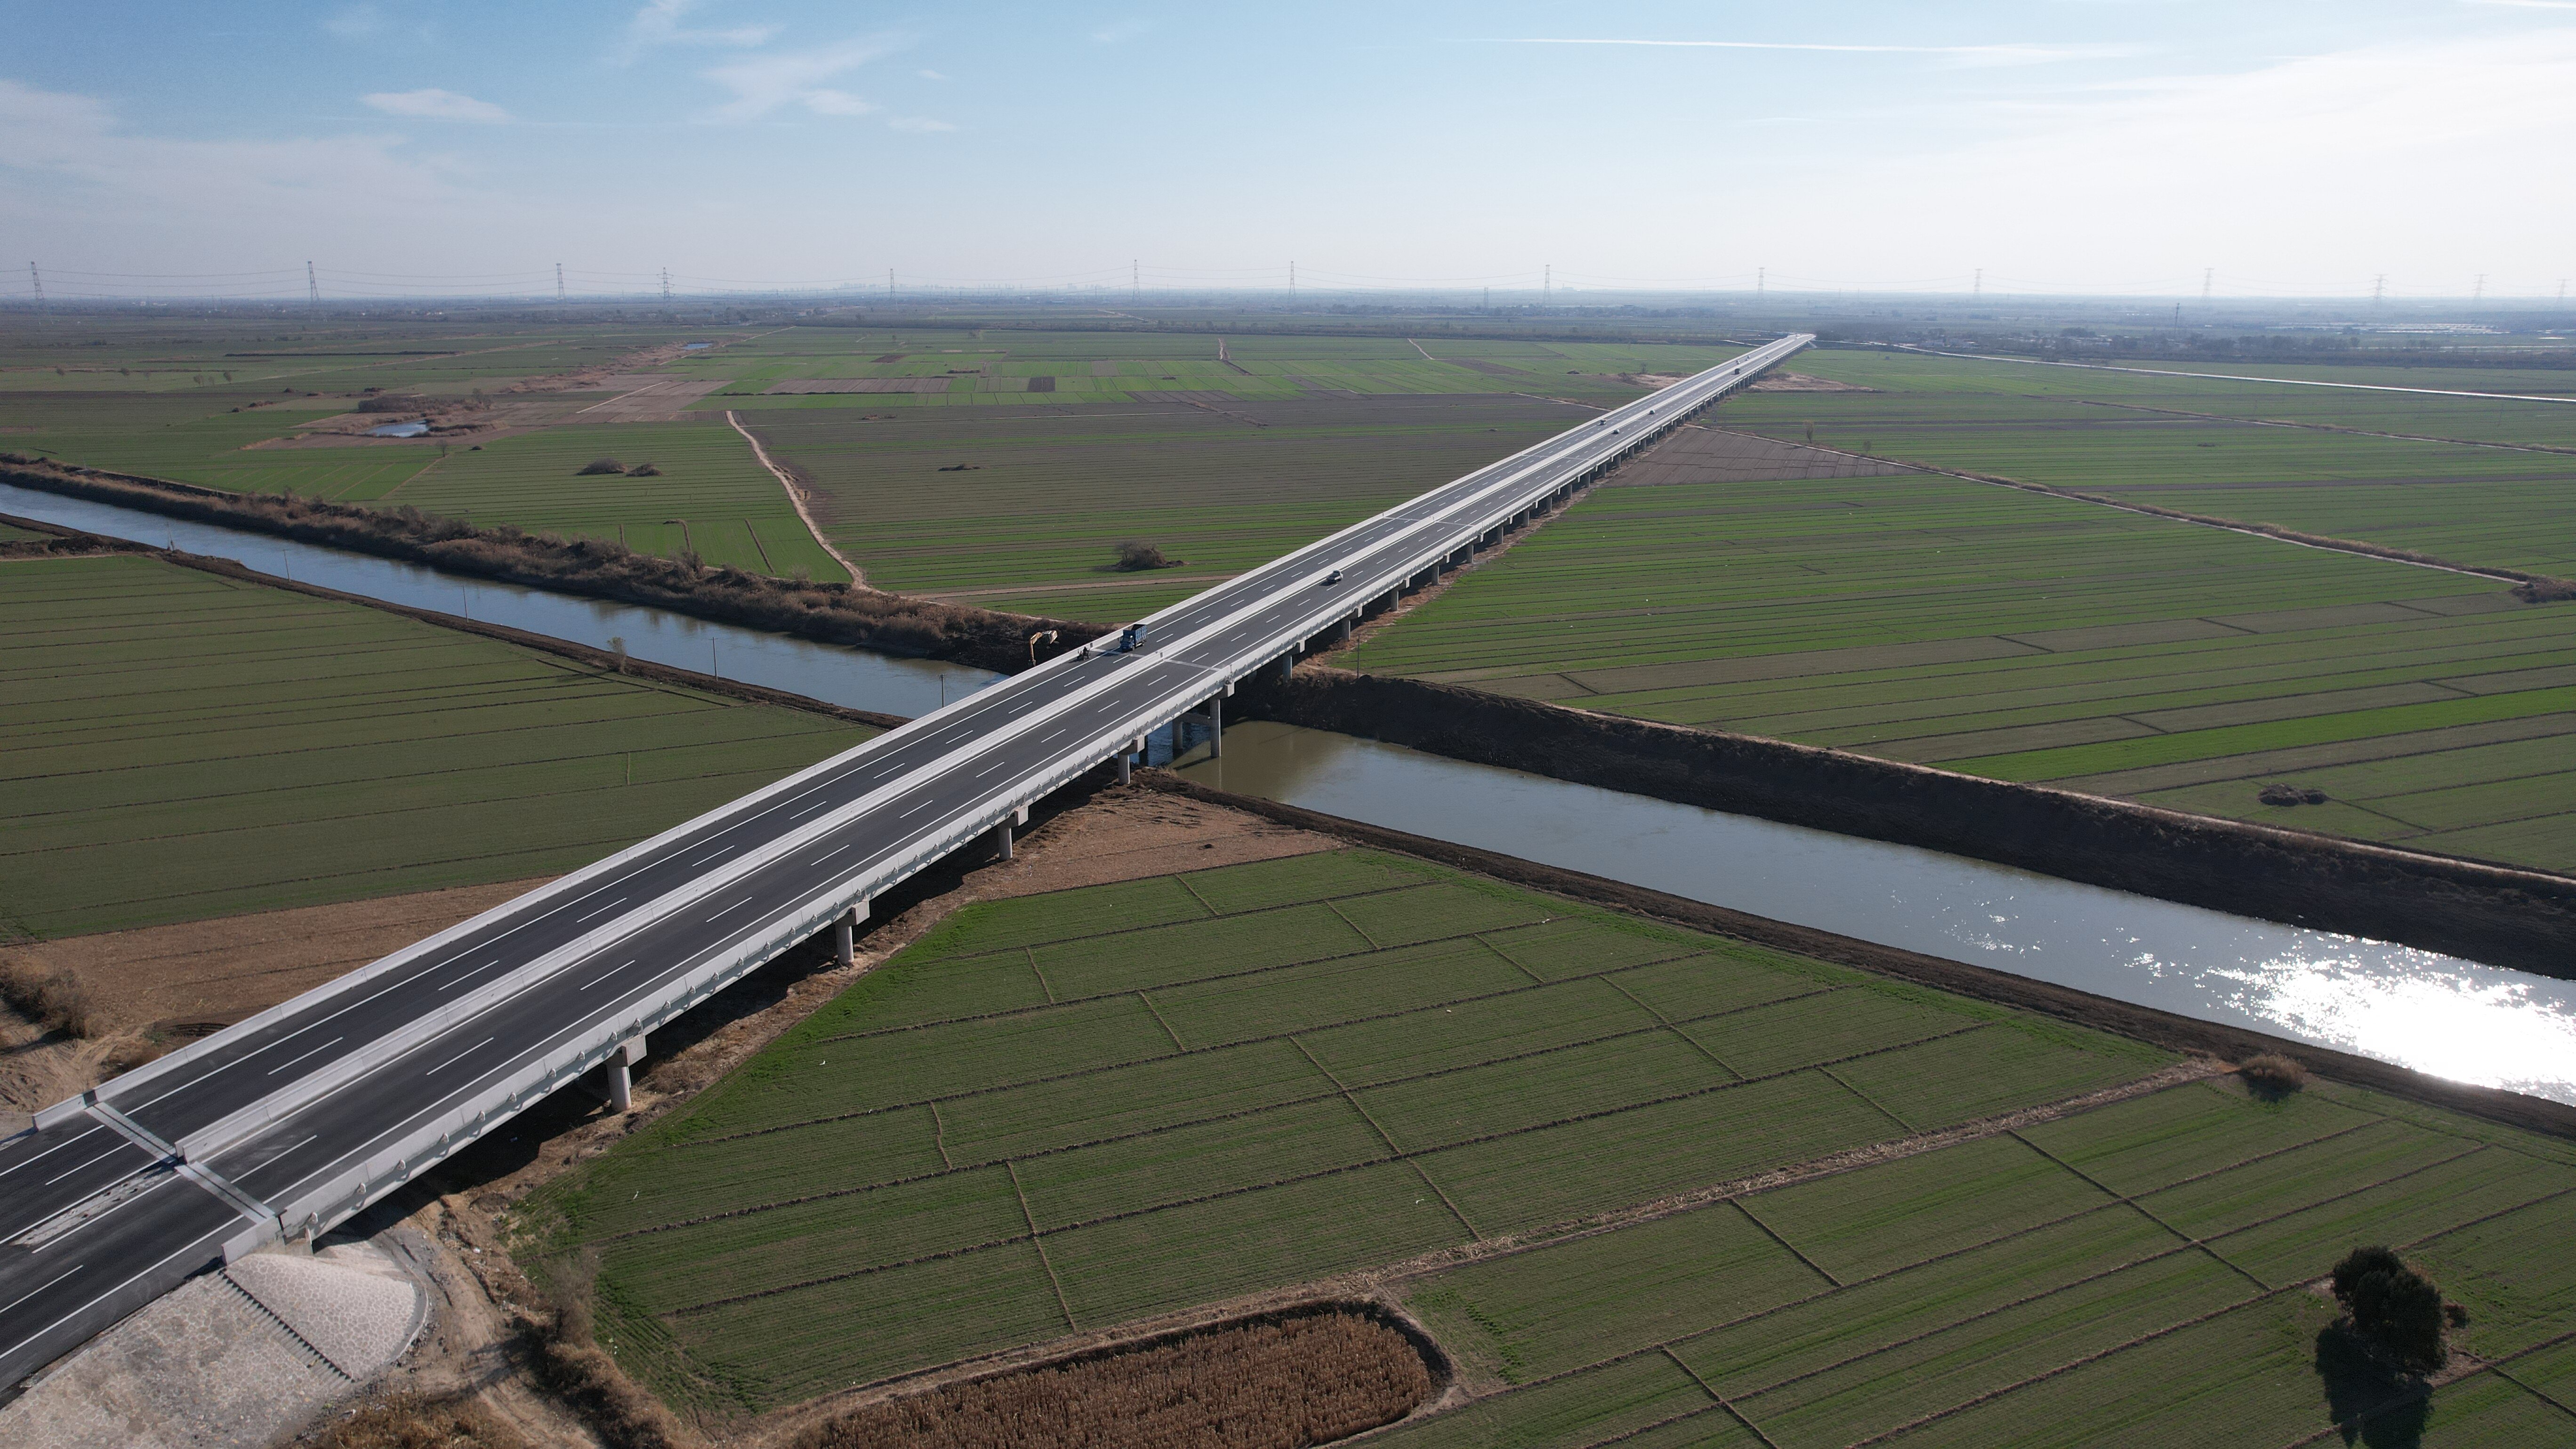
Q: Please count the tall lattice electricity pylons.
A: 14